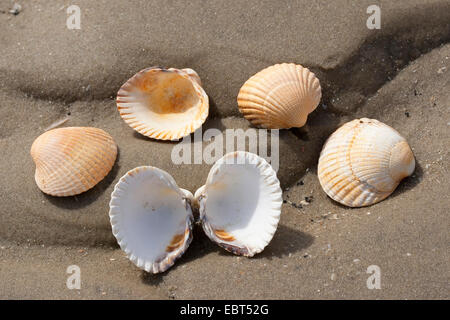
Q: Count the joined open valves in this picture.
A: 2